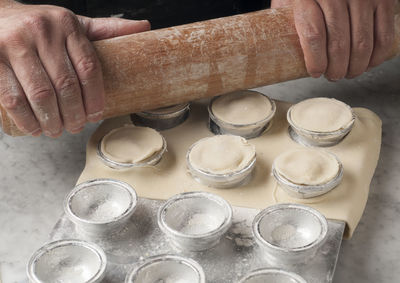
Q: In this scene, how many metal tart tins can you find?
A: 12